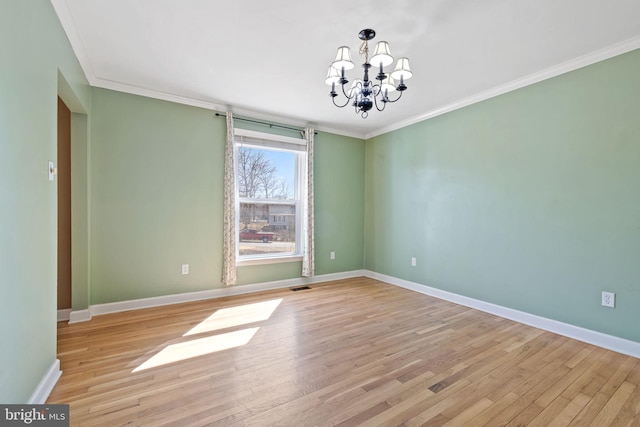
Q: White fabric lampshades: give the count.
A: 6